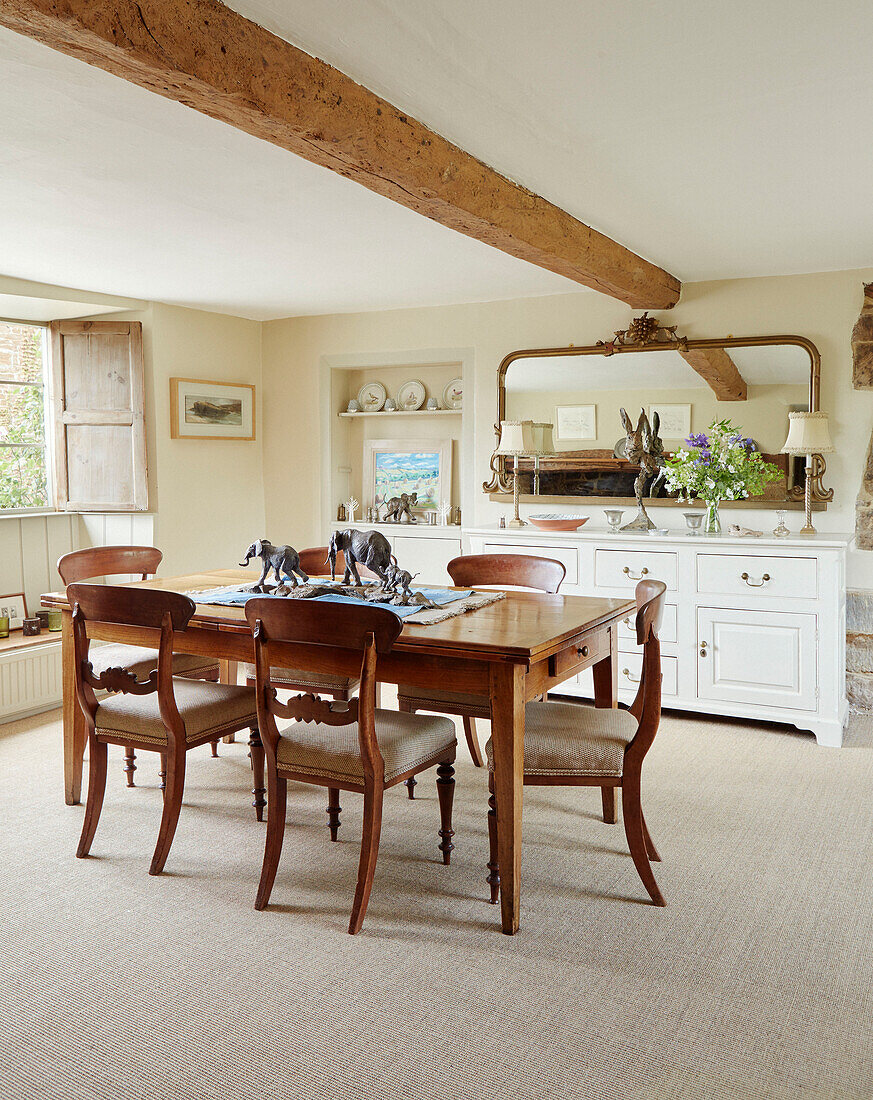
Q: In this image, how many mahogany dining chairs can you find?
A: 6